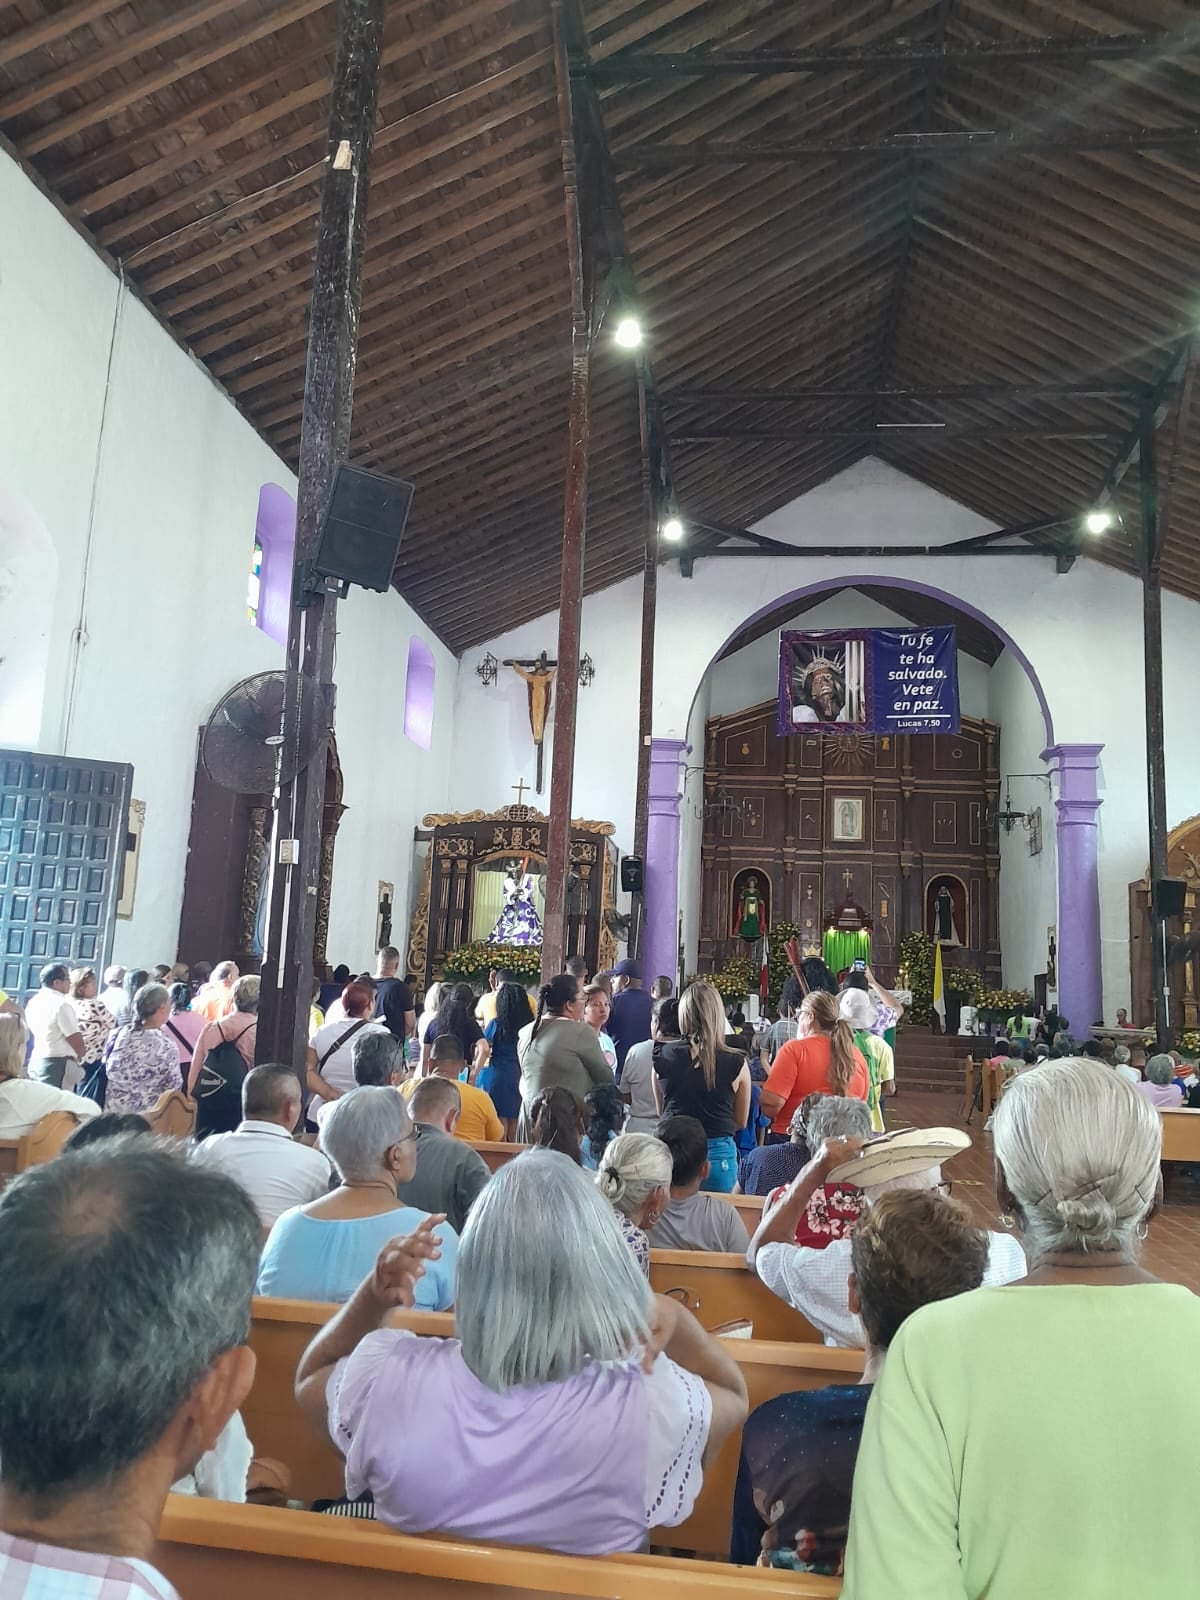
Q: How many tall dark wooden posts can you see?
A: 4